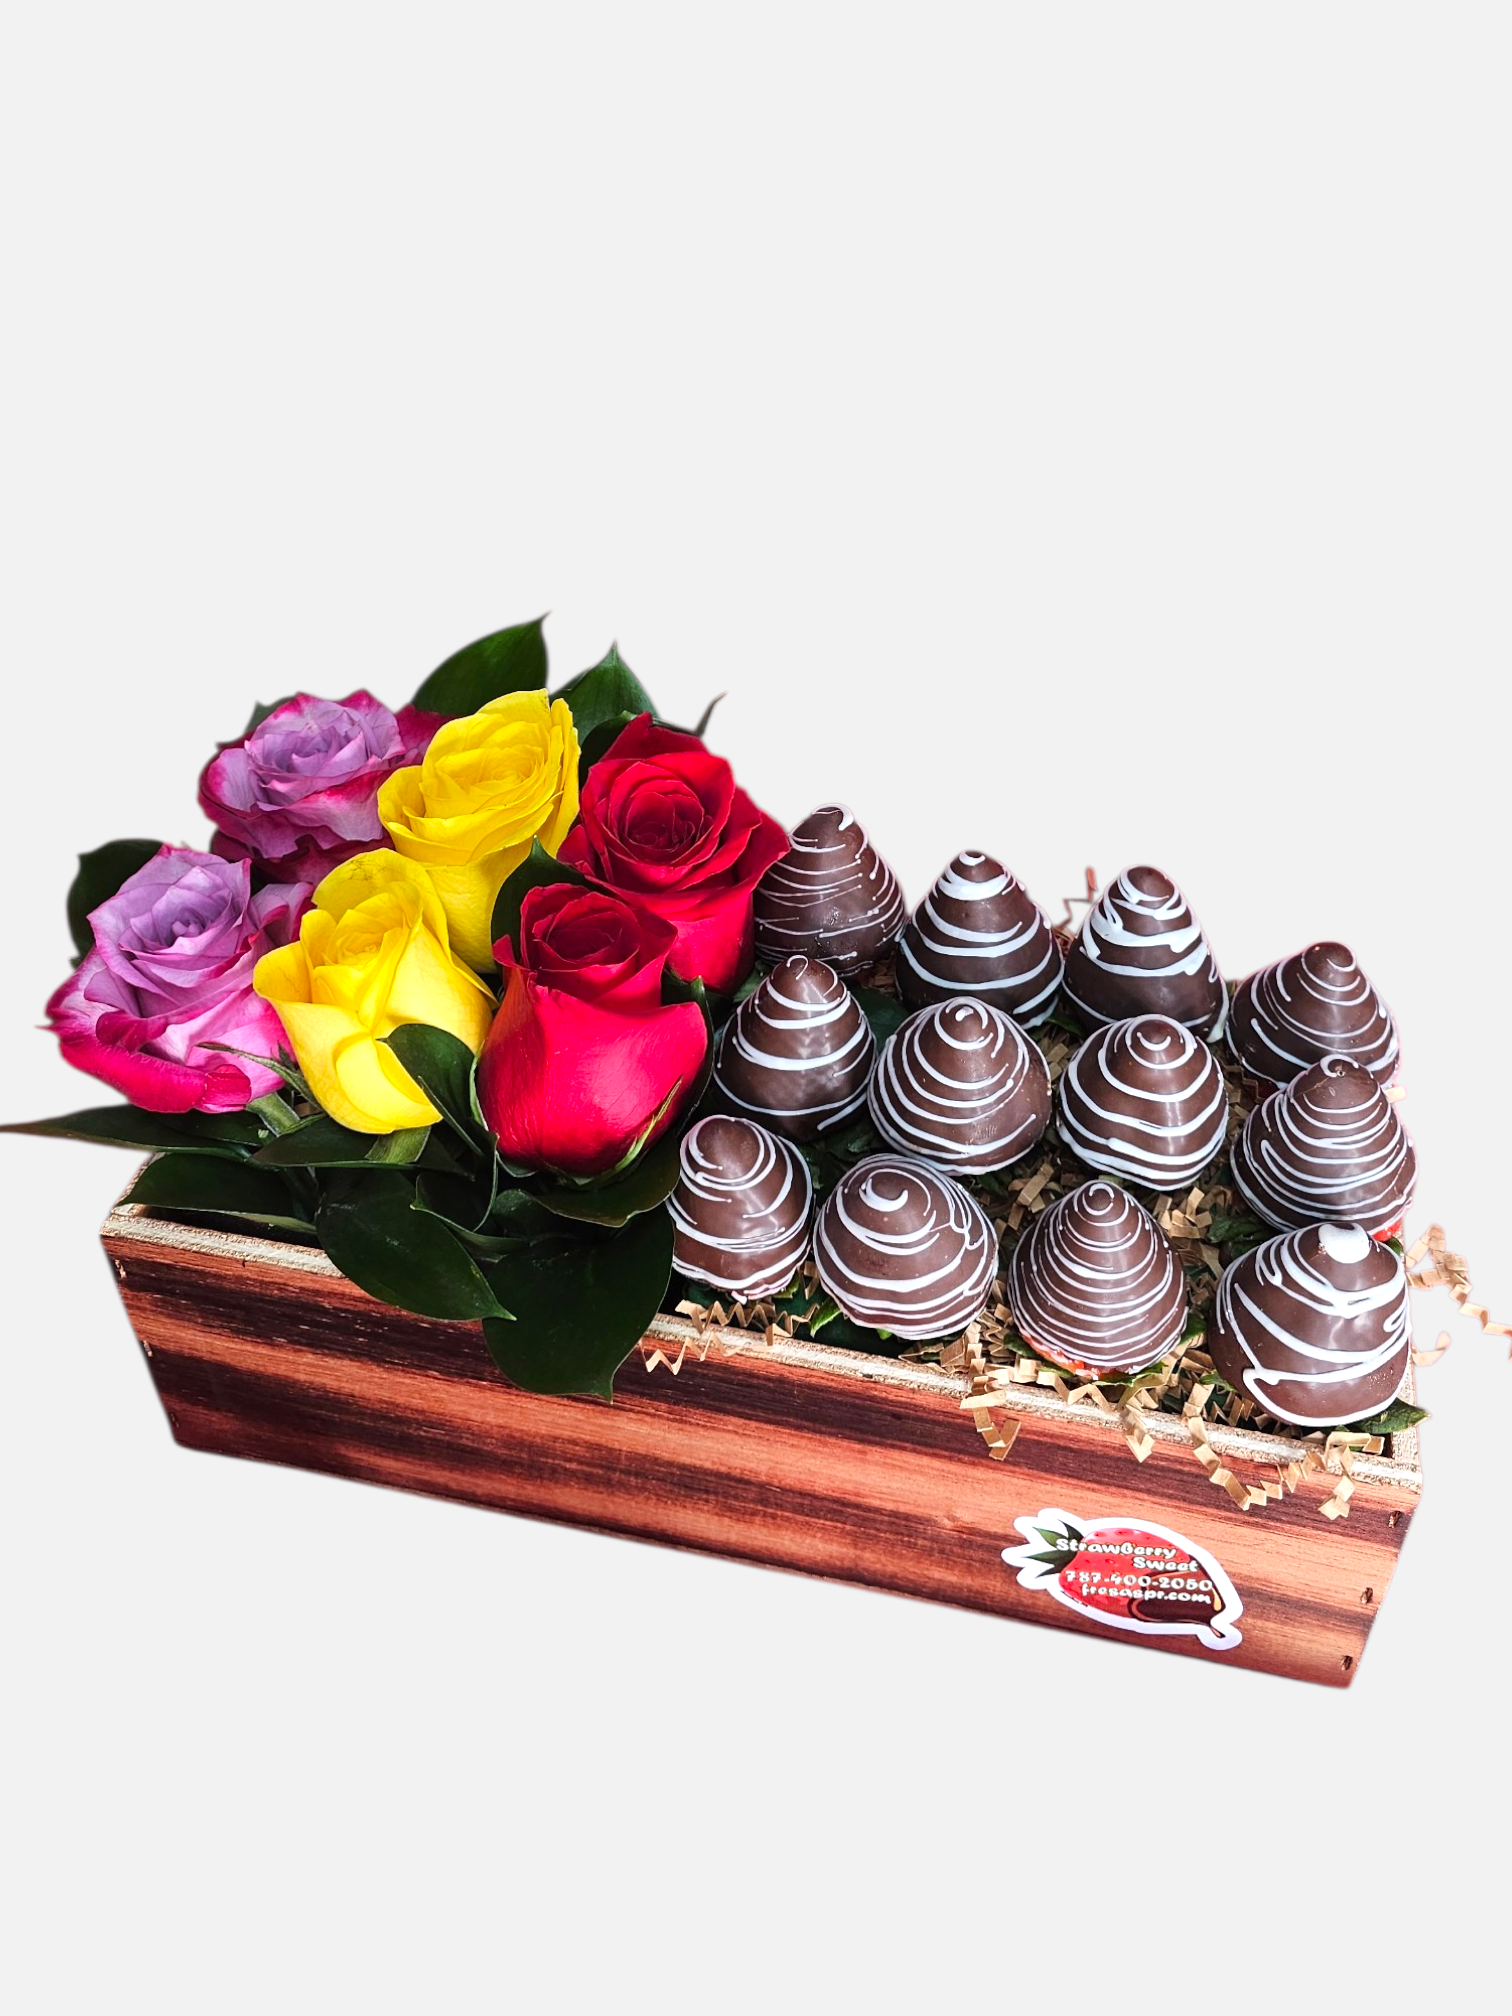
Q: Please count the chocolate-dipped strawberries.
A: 12